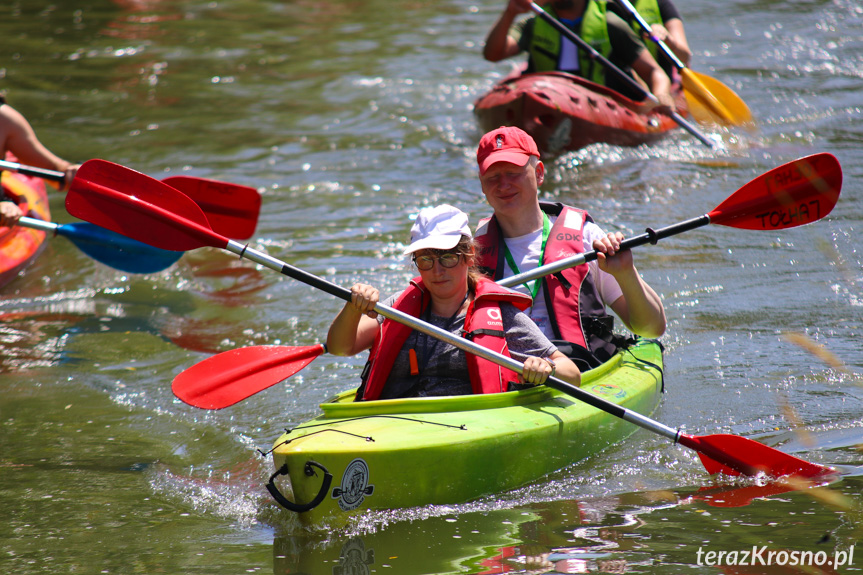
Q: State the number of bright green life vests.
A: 2